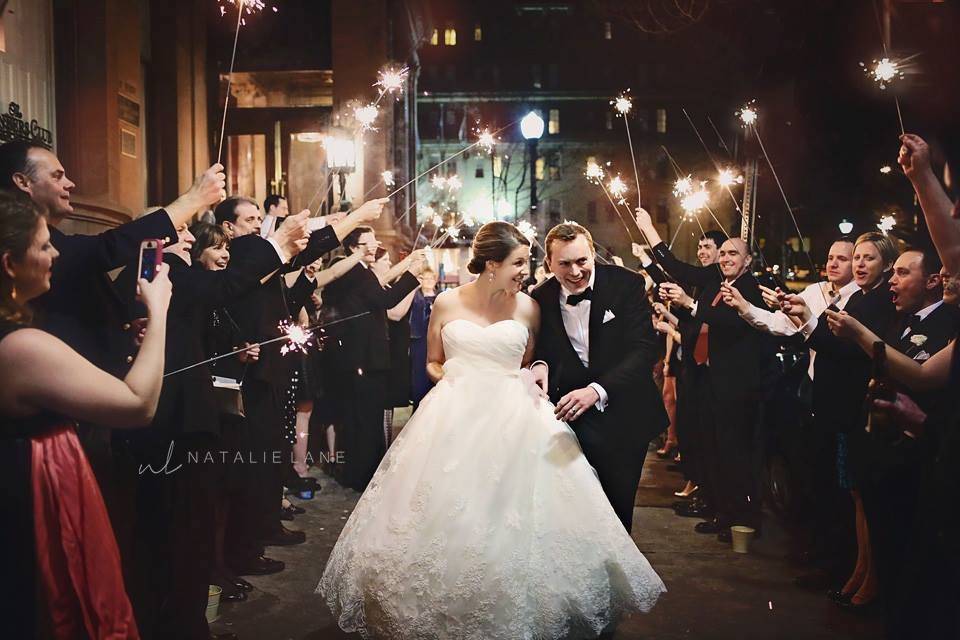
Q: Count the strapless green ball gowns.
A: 0